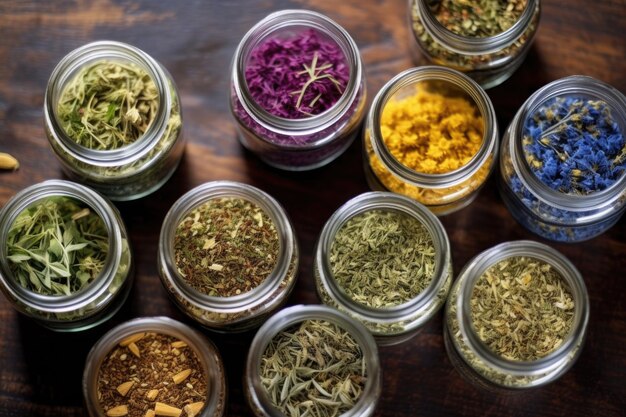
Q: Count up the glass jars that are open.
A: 11